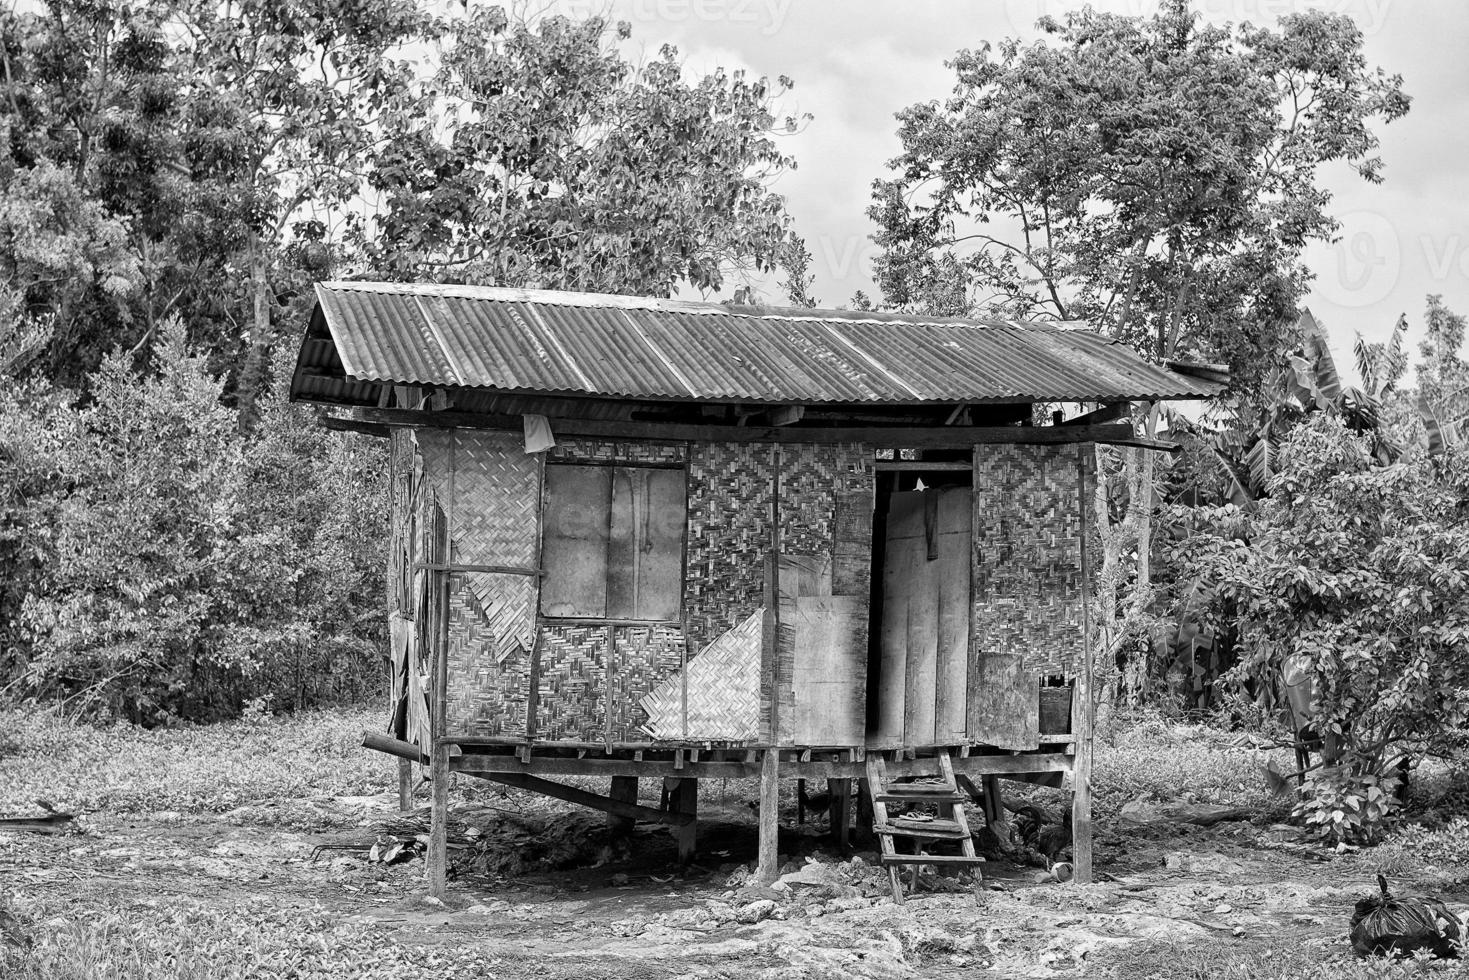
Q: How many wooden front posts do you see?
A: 3